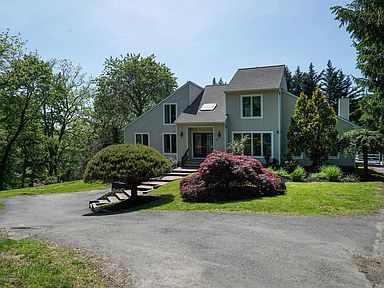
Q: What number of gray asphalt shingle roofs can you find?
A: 2